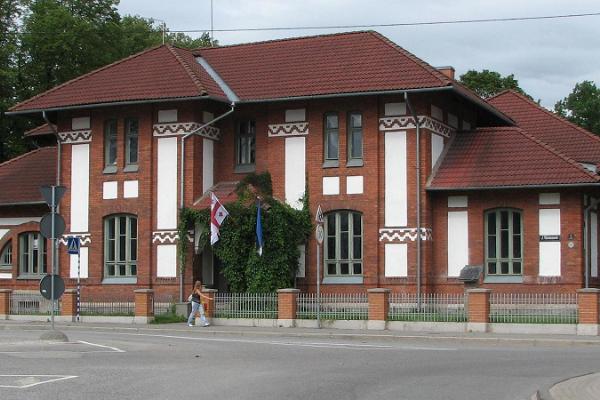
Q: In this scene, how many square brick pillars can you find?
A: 8